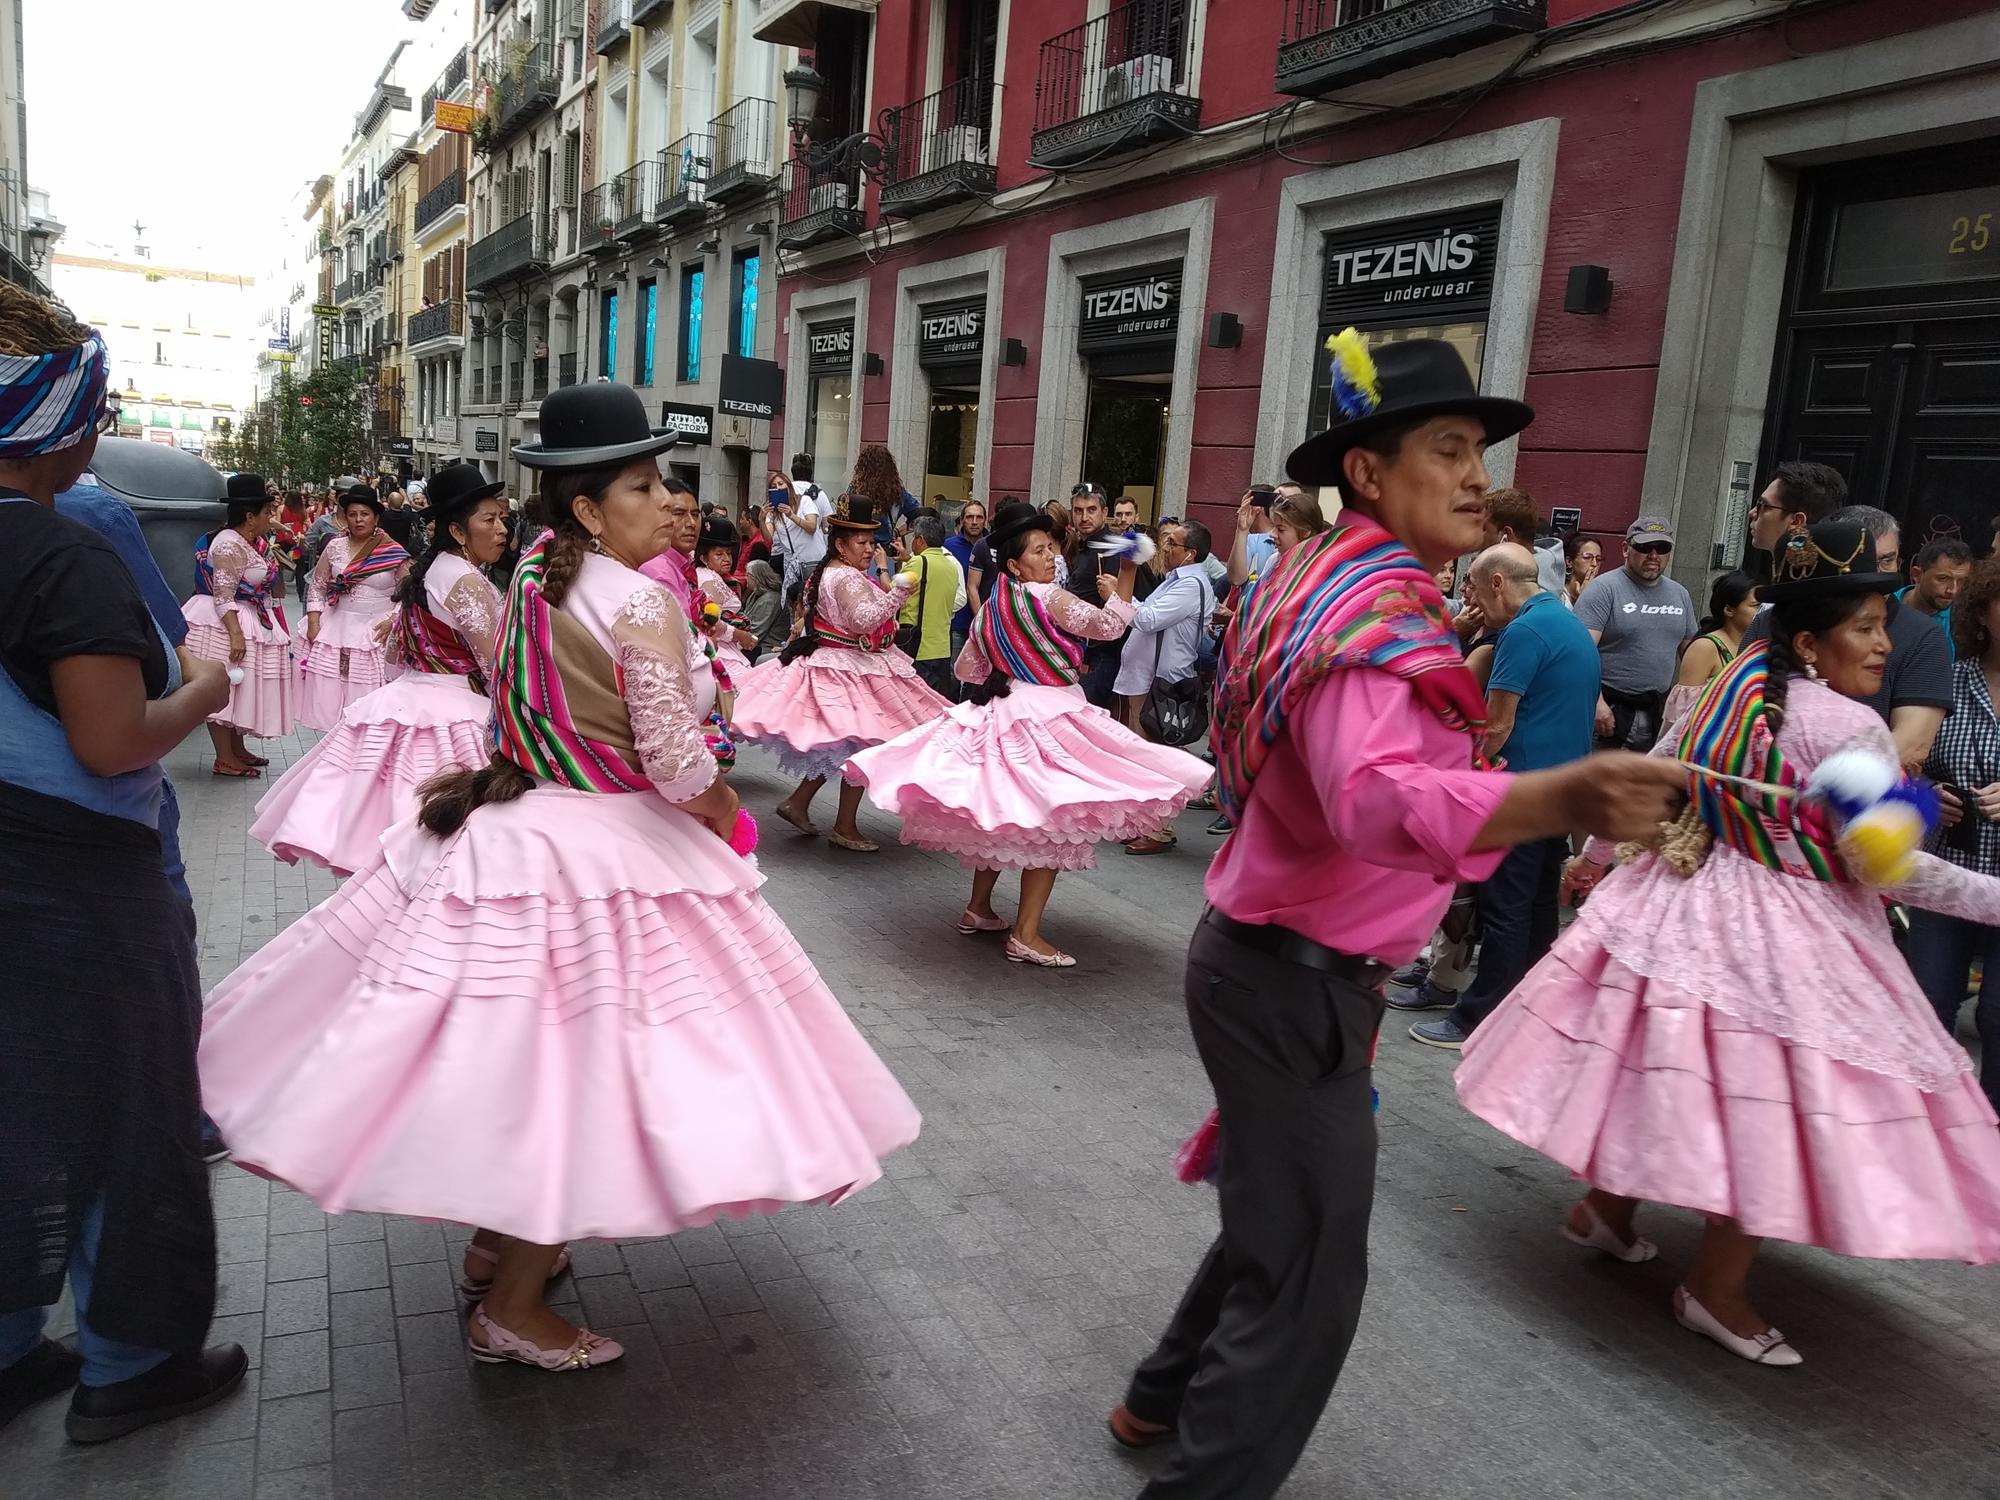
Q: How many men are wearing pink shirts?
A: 2